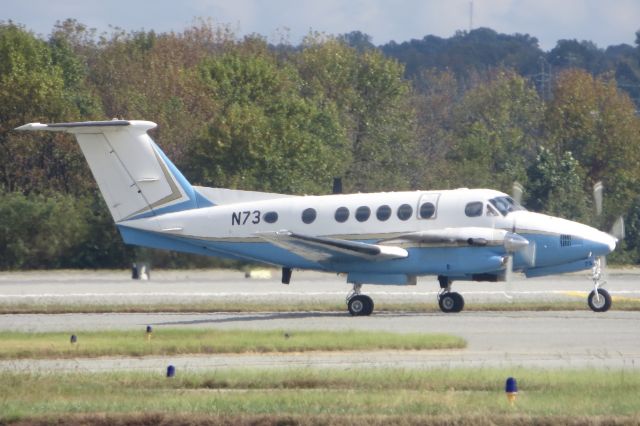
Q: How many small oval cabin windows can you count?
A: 7